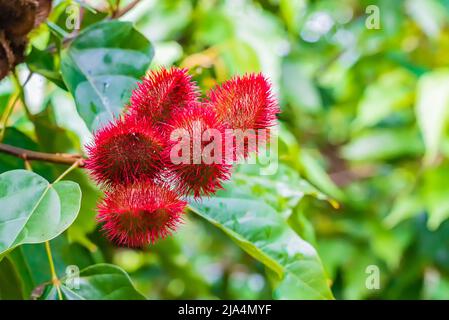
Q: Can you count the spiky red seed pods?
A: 5